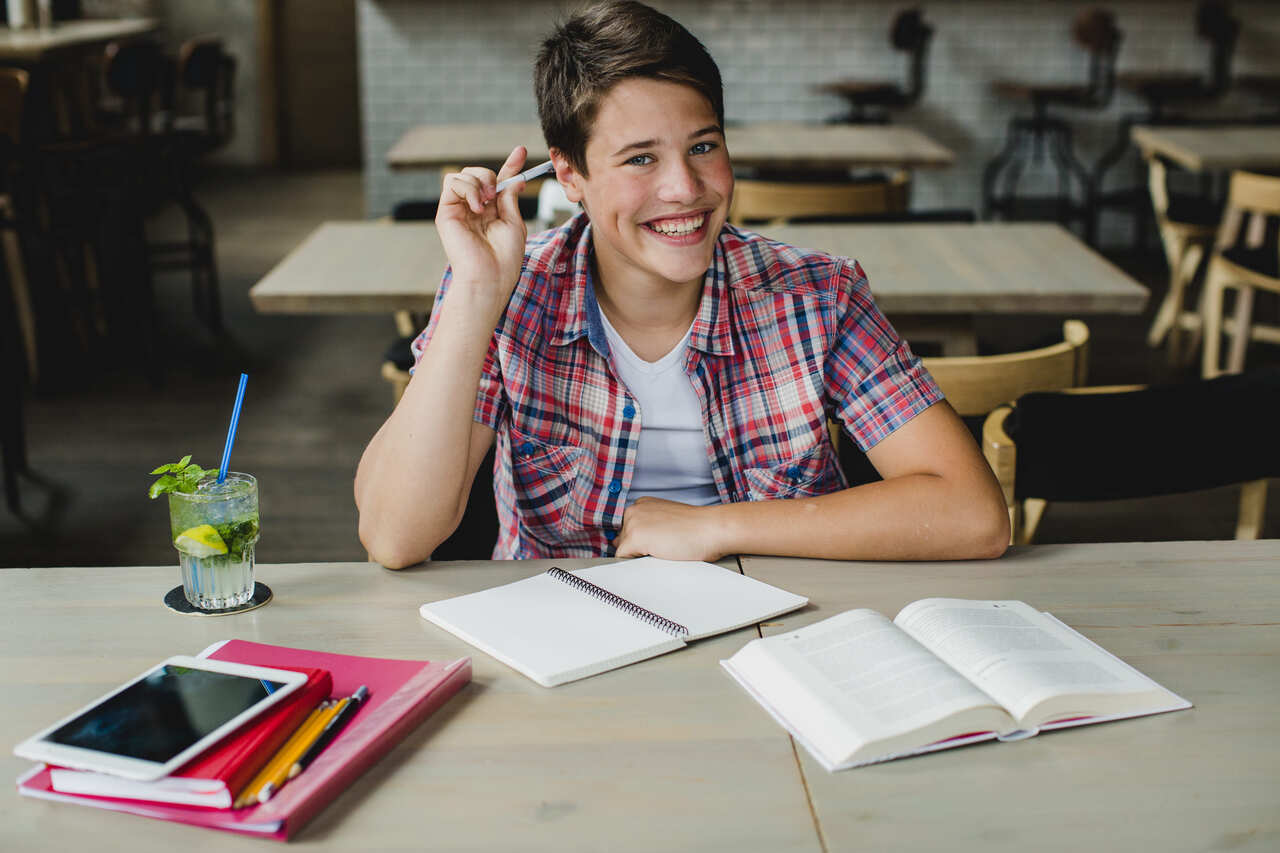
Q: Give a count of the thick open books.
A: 1